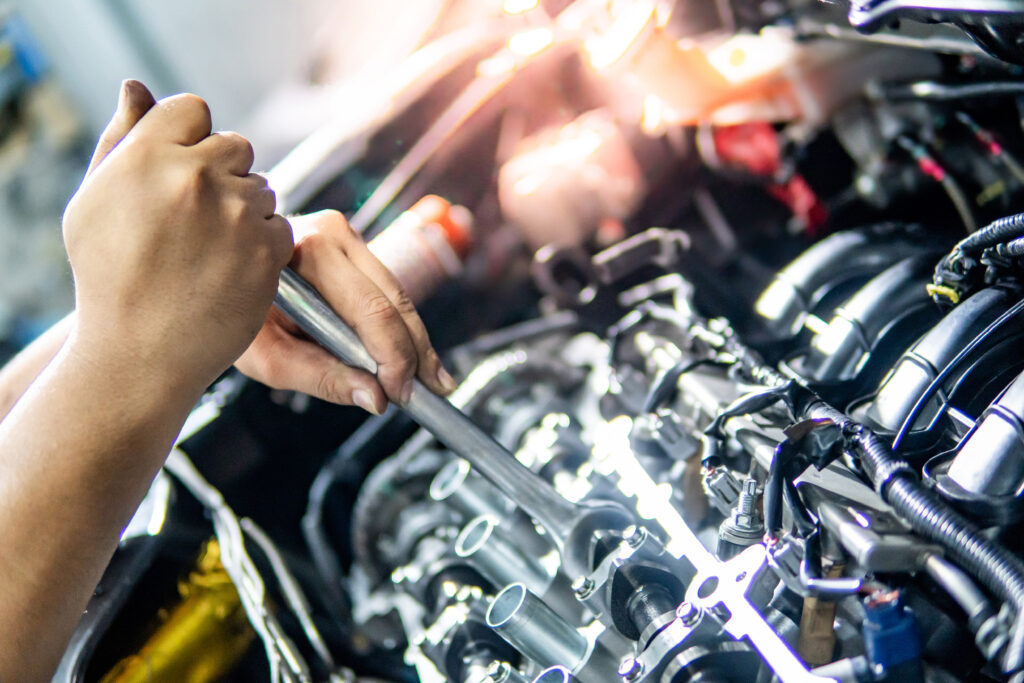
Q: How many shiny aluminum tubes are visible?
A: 4